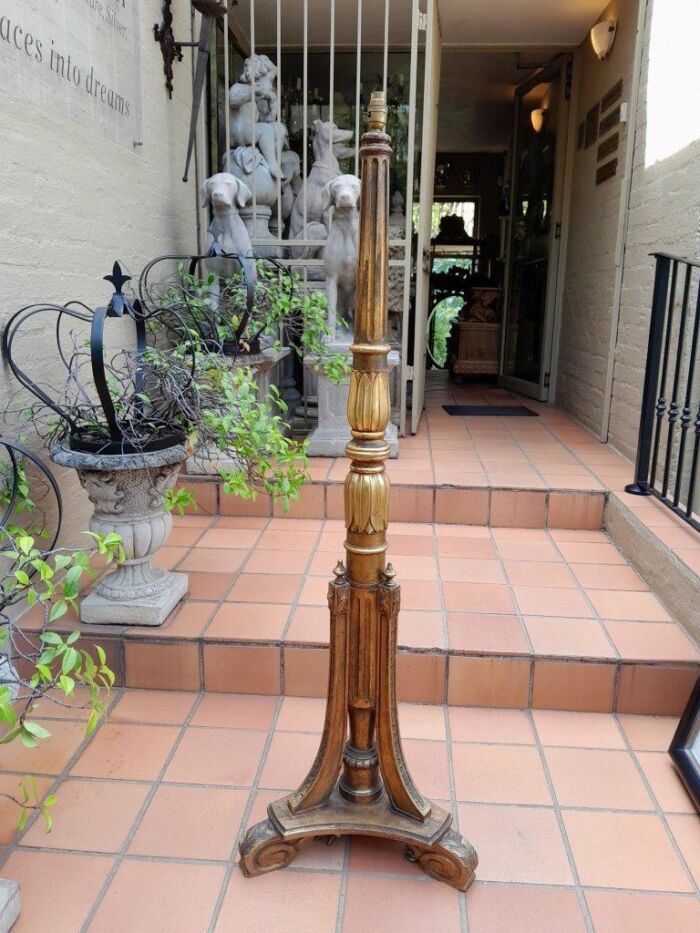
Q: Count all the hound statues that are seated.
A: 3